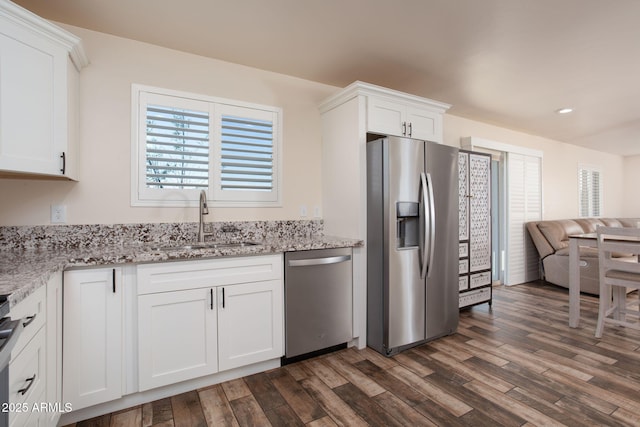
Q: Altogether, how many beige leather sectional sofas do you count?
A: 1